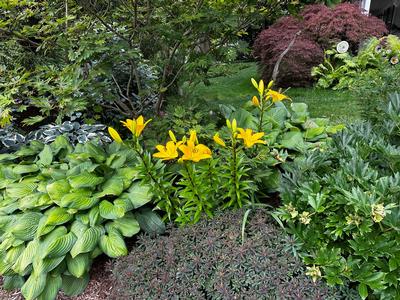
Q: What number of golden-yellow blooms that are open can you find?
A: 5